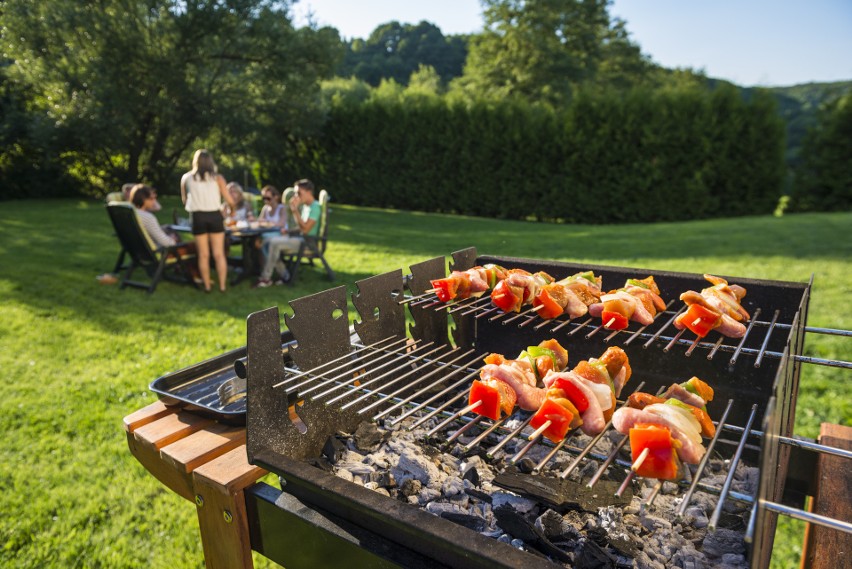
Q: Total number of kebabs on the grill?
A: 8